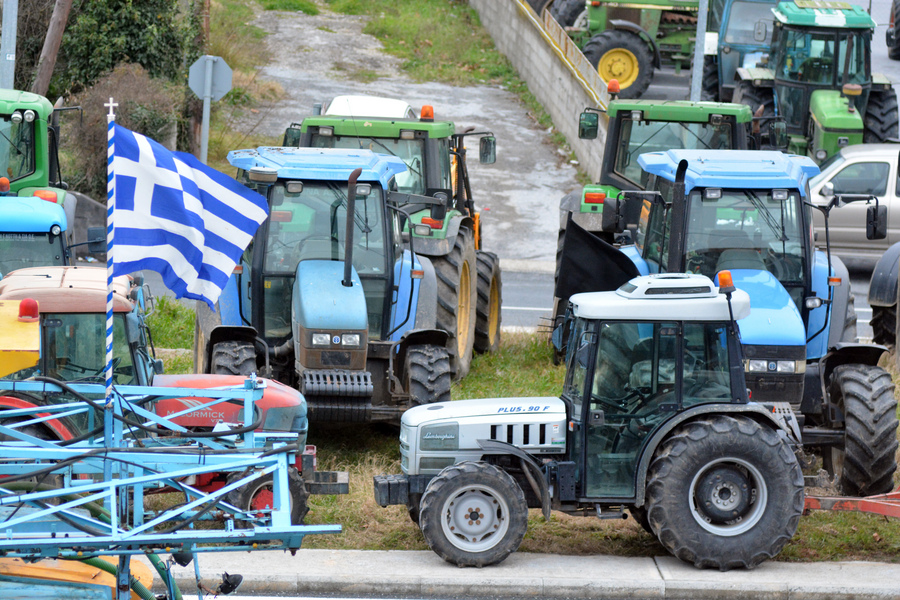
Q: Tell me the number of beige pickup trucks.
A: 1